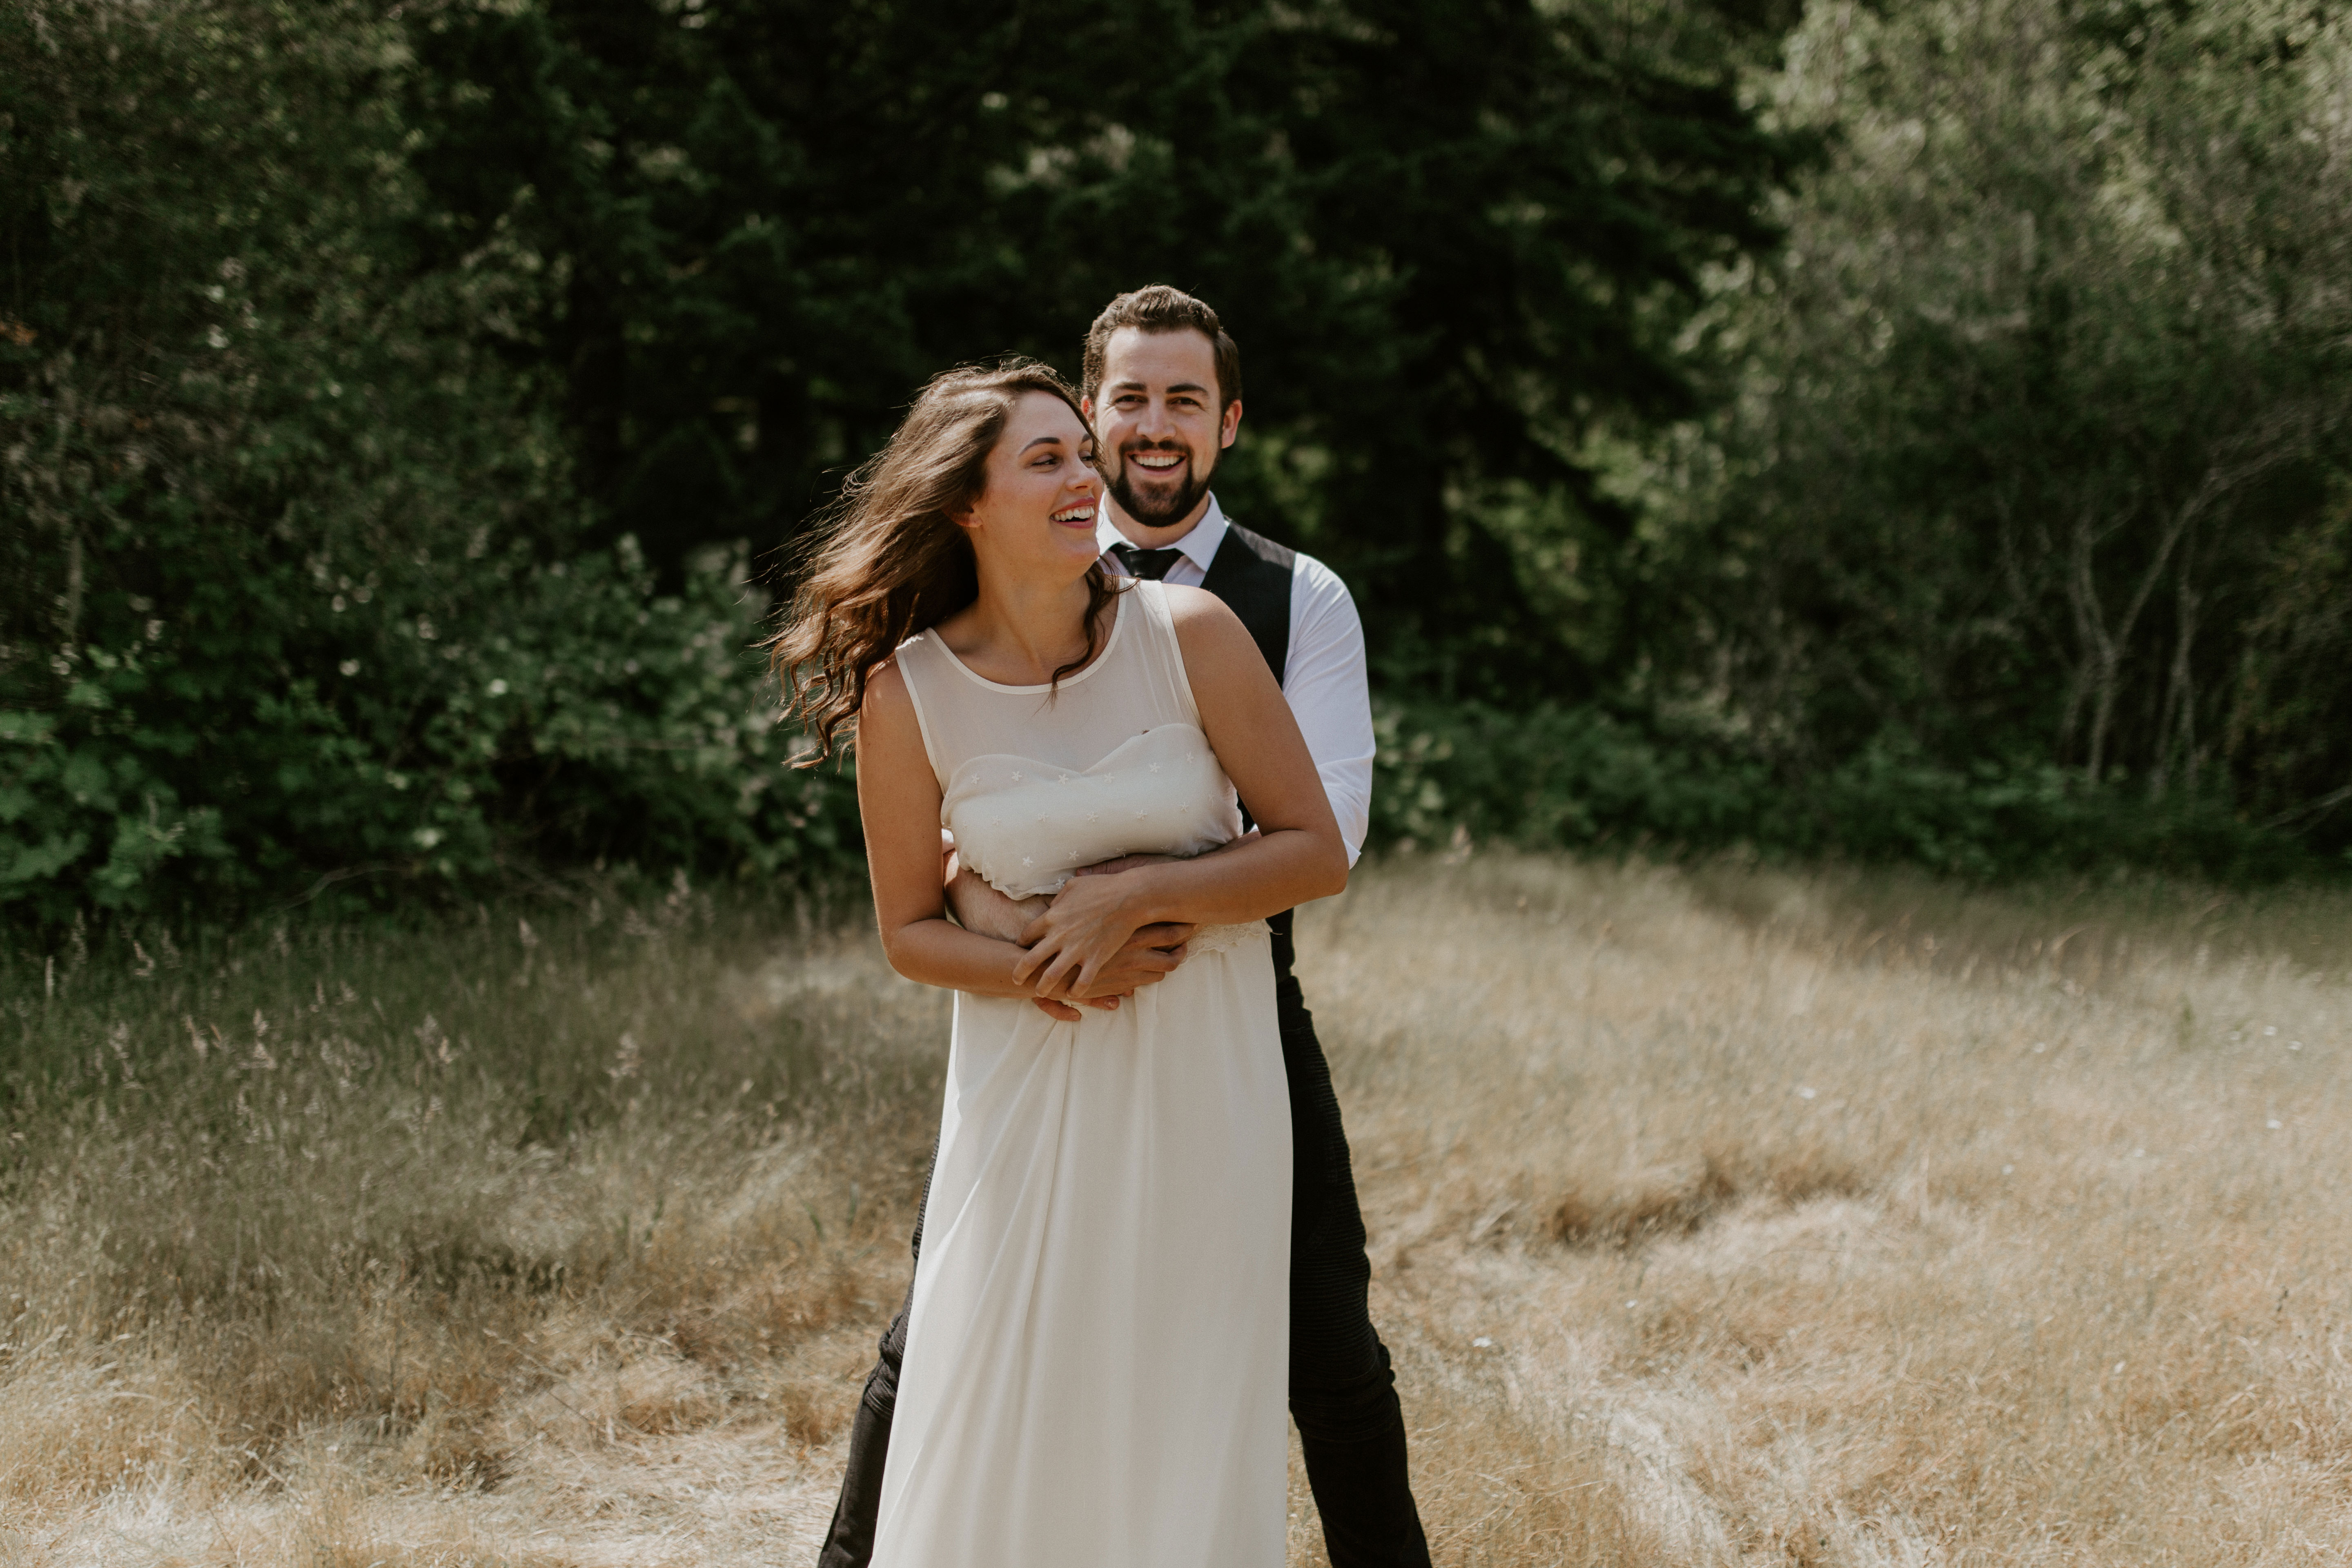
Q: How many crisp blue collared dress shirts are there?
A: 0